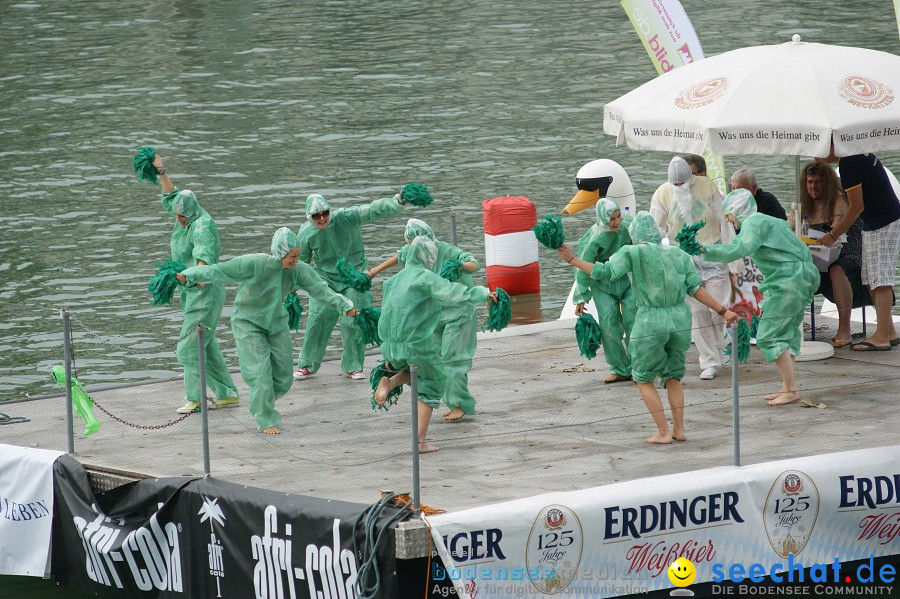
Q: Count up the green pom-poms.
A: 14